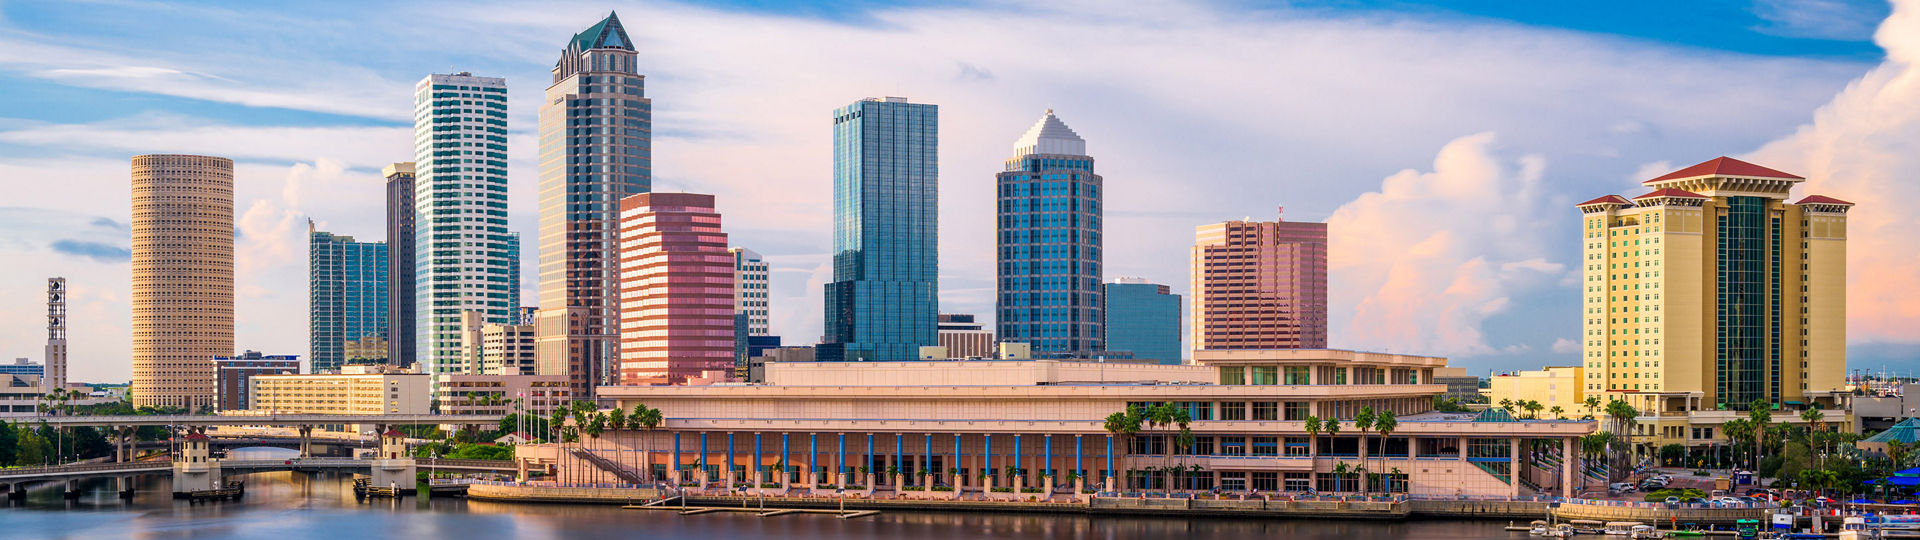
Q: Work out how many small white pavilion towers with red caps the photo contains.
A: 2